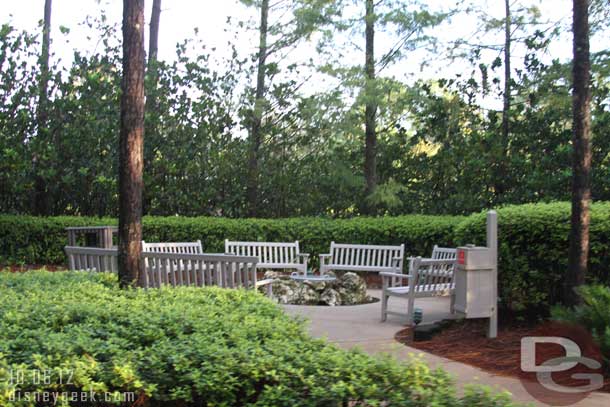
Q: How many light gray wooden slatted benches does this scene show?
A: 6